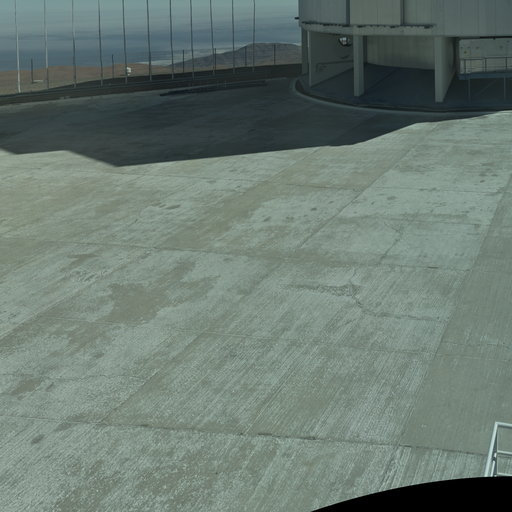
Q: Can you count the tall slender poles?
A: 11